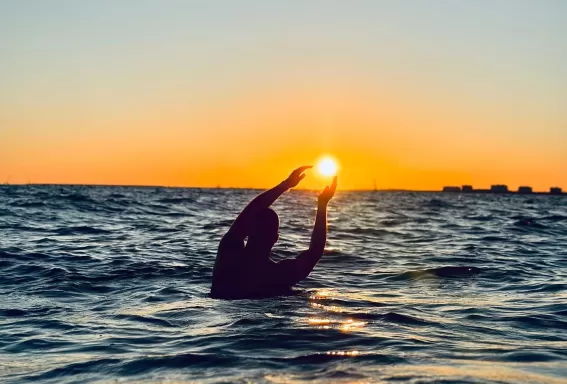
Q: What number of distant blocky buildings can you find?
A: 5